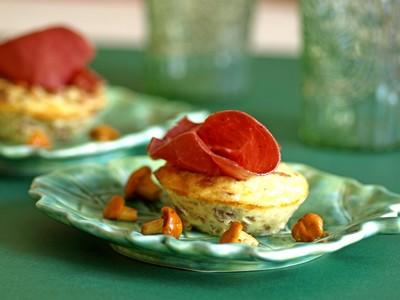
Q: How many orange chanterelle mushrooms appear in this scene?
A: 7